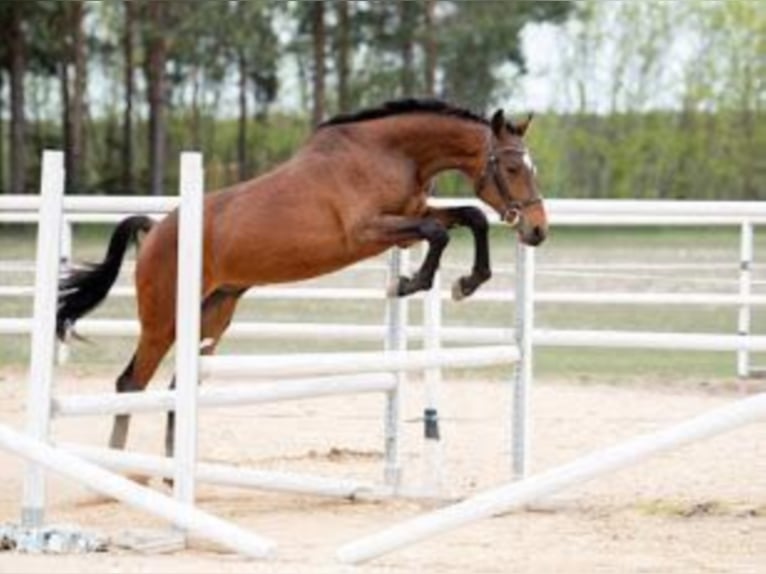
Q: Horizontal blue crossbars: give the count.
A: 0